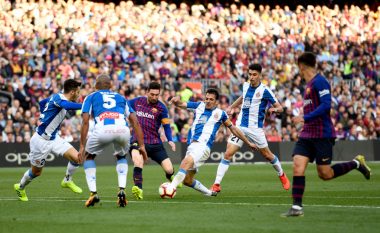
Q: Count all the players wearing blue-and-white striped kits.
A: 4